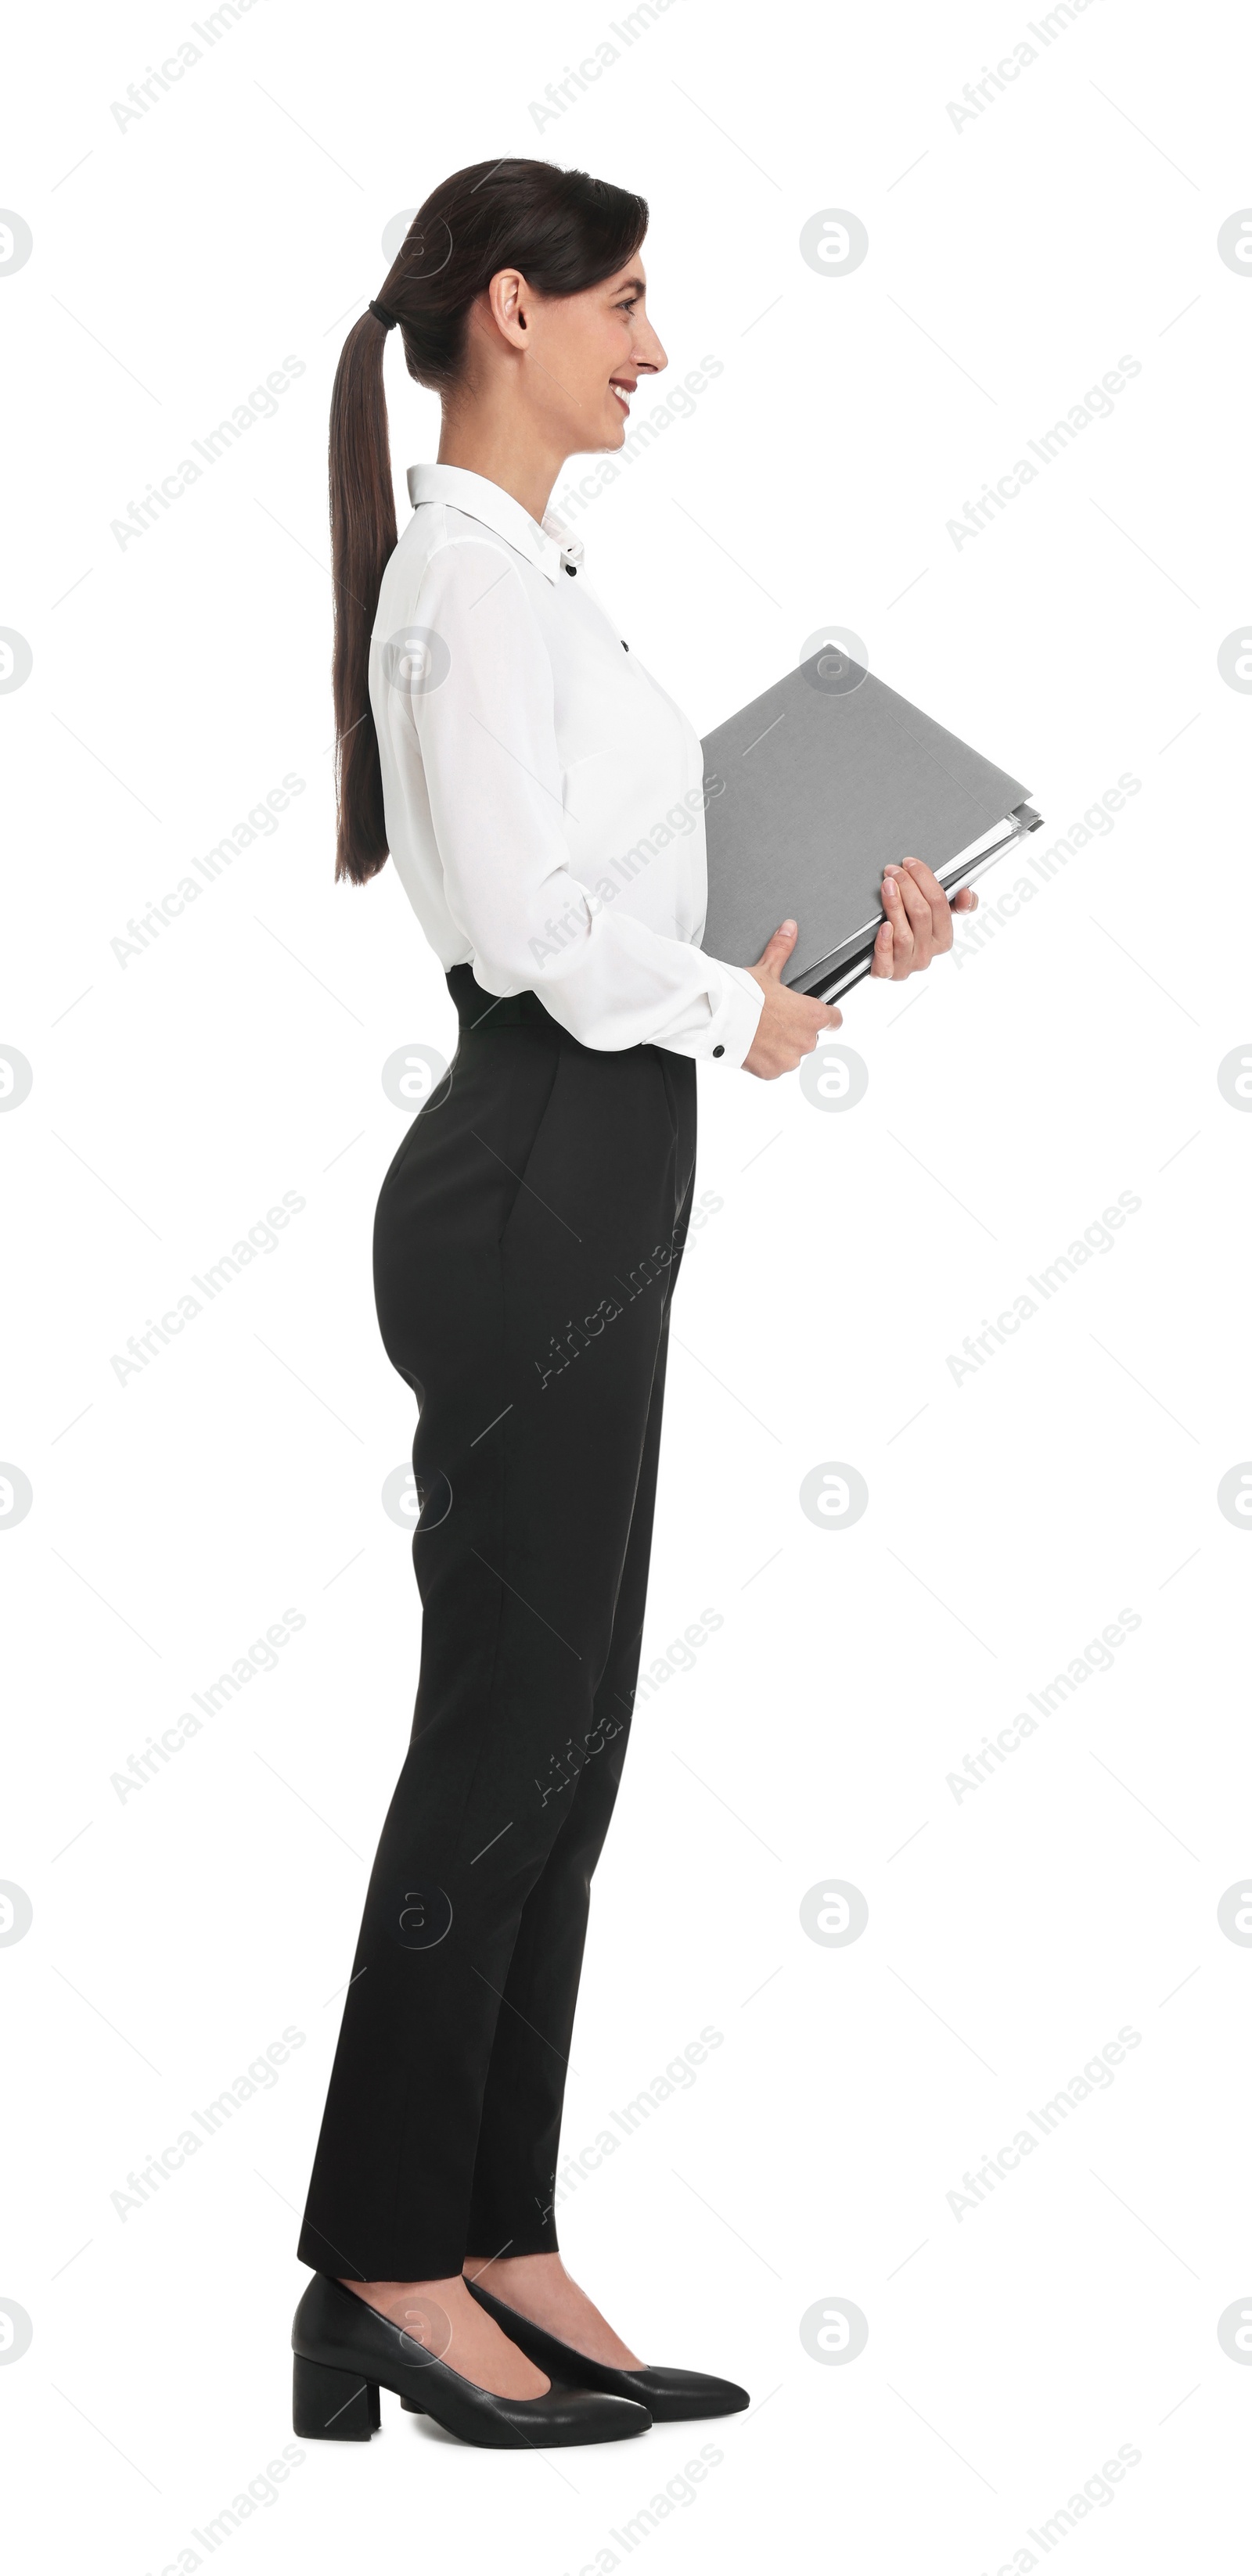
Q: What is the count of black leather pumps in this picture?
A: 2